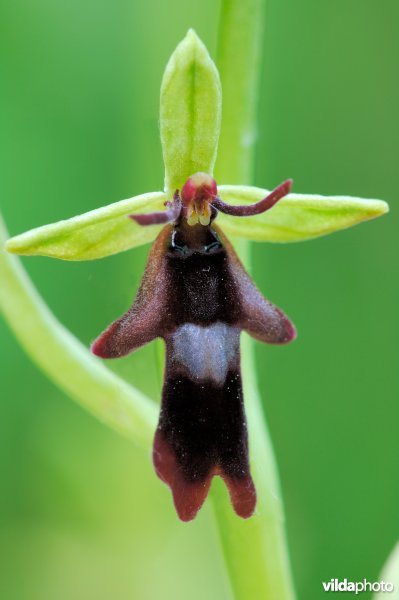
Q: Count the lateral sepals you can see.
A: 2